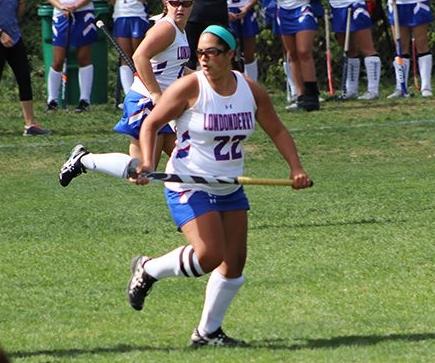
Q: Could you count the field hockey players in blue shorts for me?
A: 8